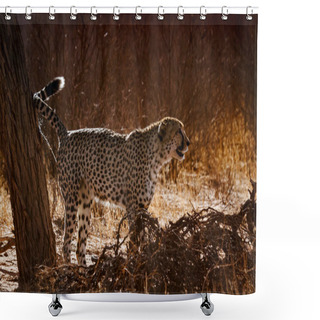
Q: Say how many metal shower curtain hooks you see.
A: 12